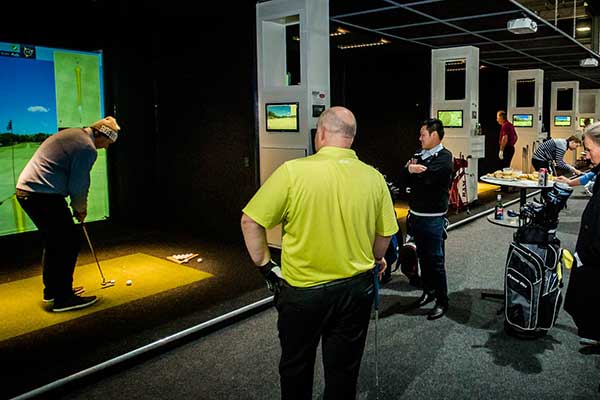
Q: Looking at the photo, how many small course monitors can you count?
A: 5